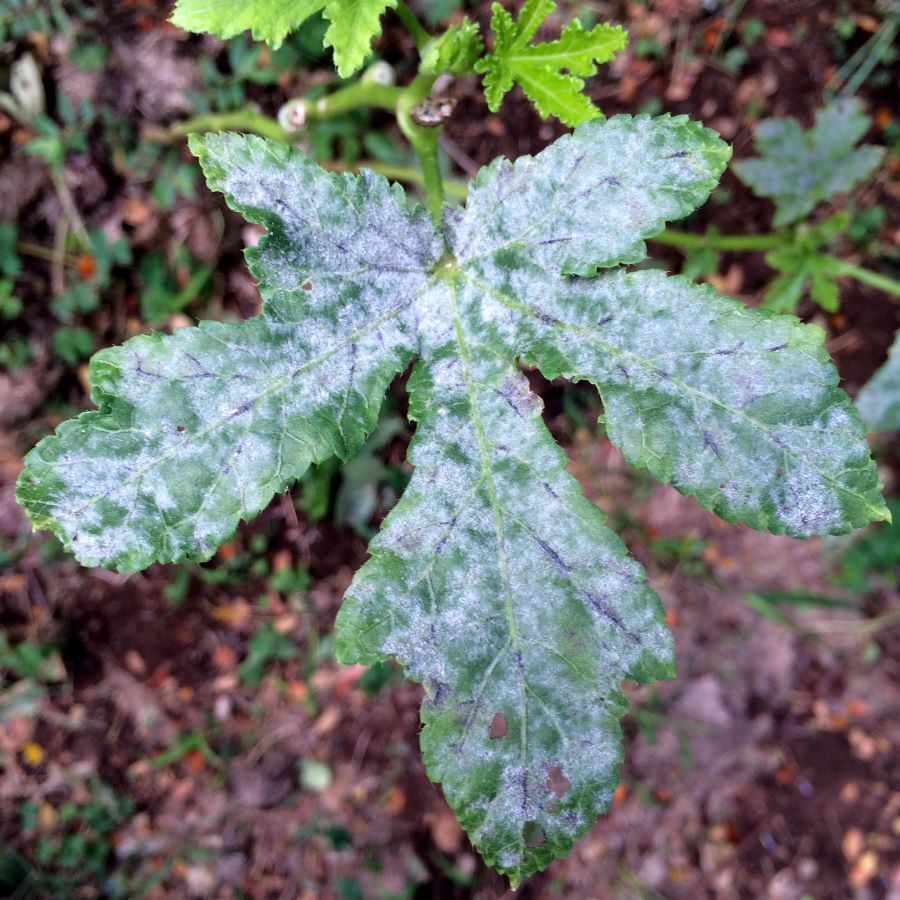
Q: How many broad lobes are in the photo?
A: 5